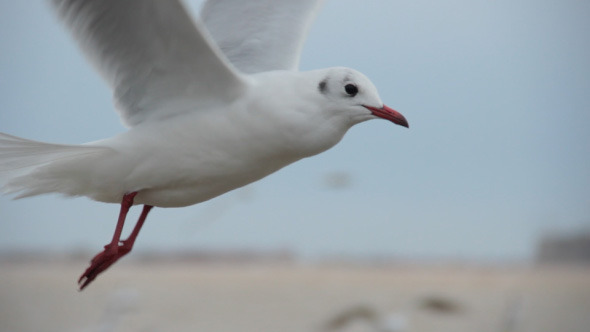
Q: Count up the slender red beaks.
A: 1